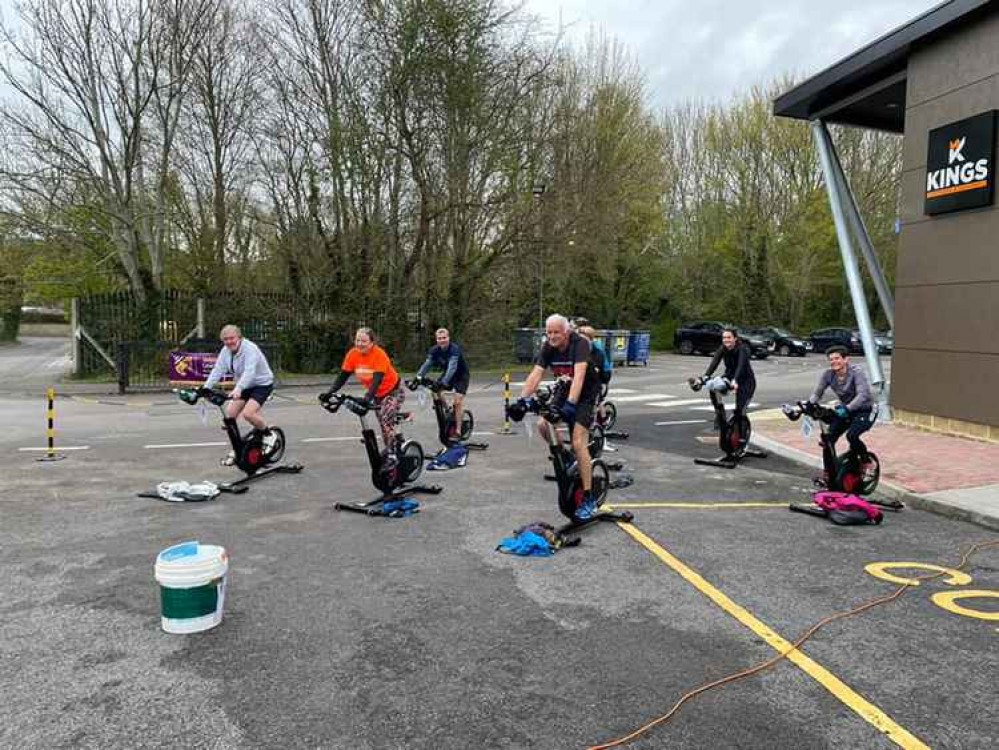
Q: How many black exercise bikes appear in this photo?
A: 8